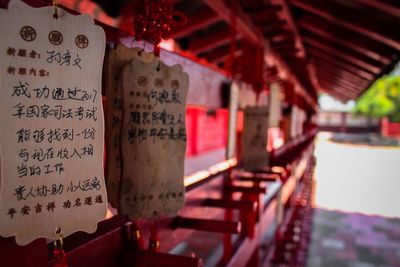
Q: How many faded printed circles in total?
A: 3